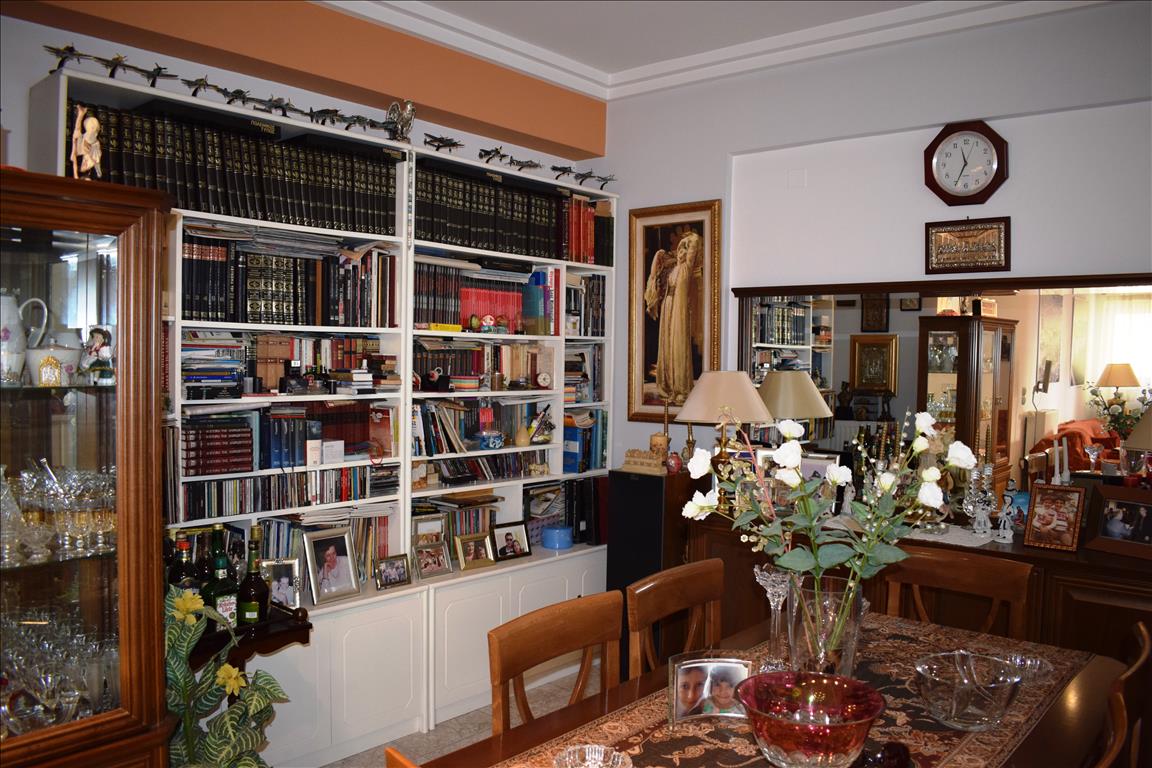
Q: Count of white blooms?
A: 12